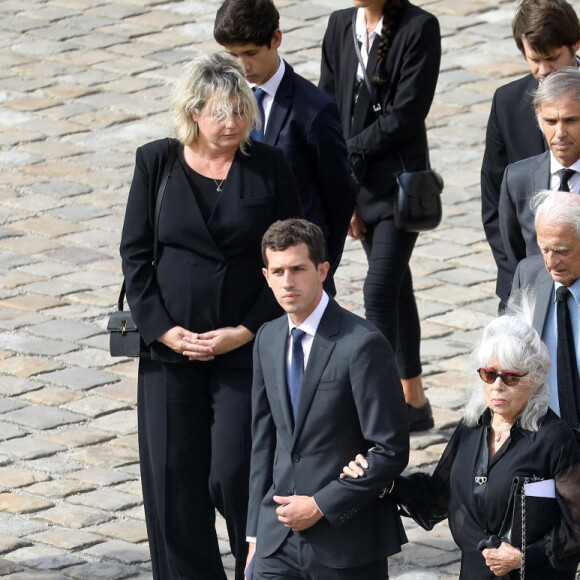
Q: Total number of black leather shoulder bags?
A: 2